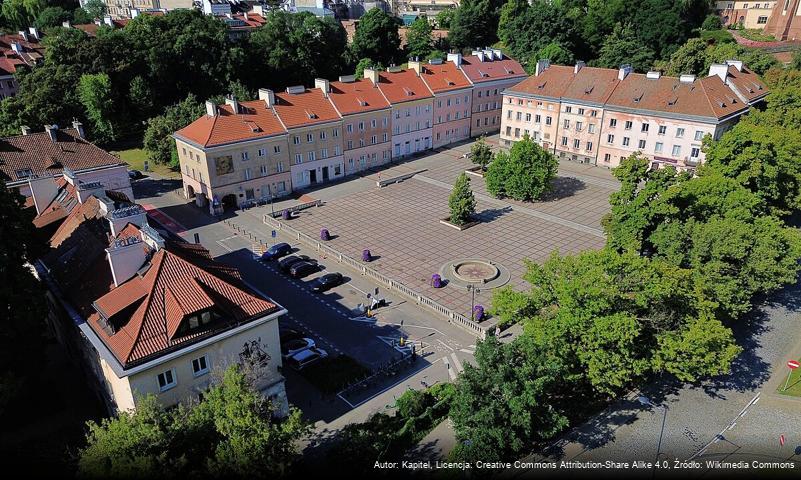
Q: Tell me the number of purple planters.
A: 5